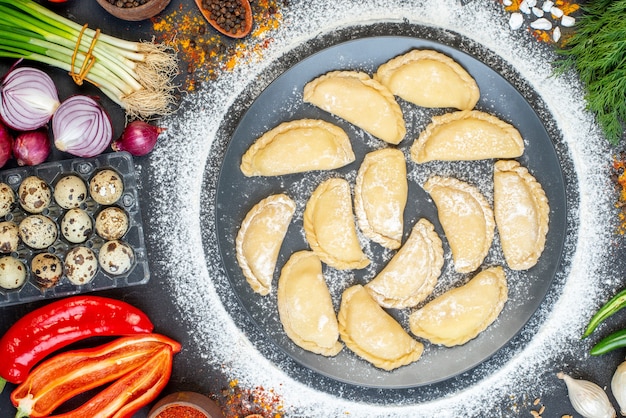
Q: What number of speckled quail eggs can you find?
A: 12